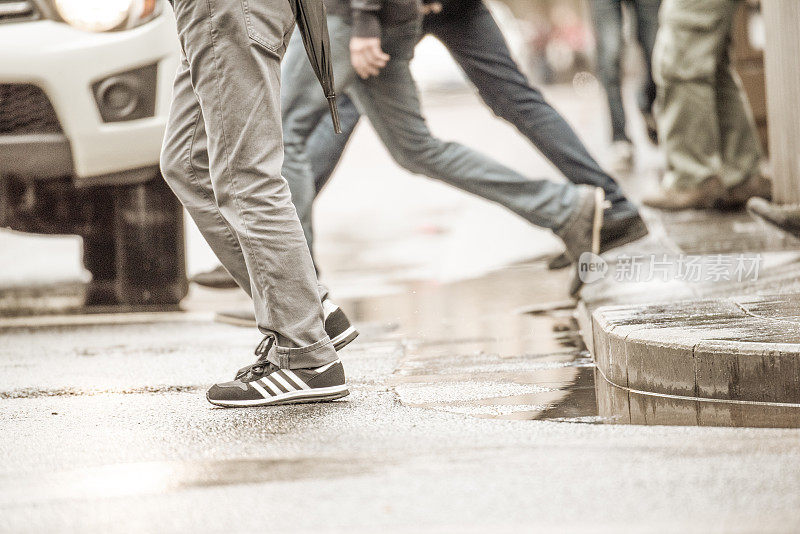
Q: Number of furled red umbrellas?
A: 0